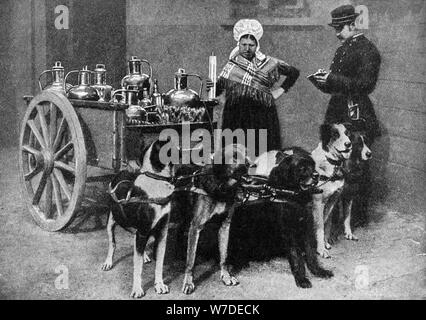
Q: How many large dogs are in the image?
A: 5